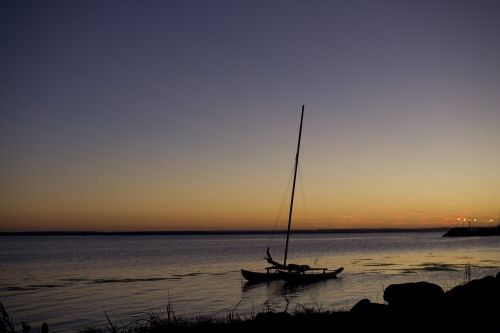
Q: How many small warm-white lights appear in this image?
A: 4